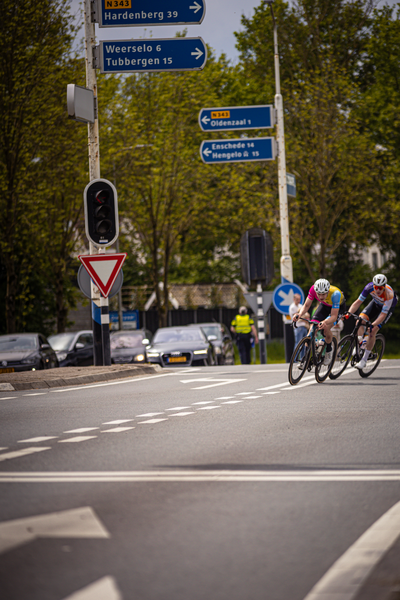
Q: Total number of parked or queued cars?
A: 5